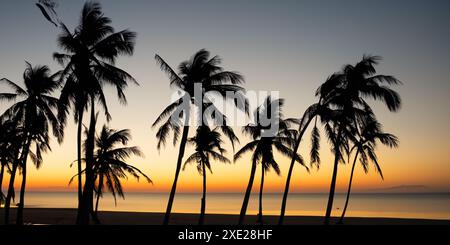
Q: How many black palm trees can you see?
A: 13